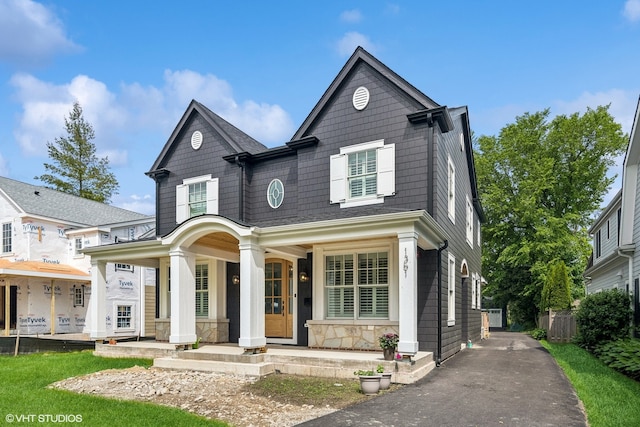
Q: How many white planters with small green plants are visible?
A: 2